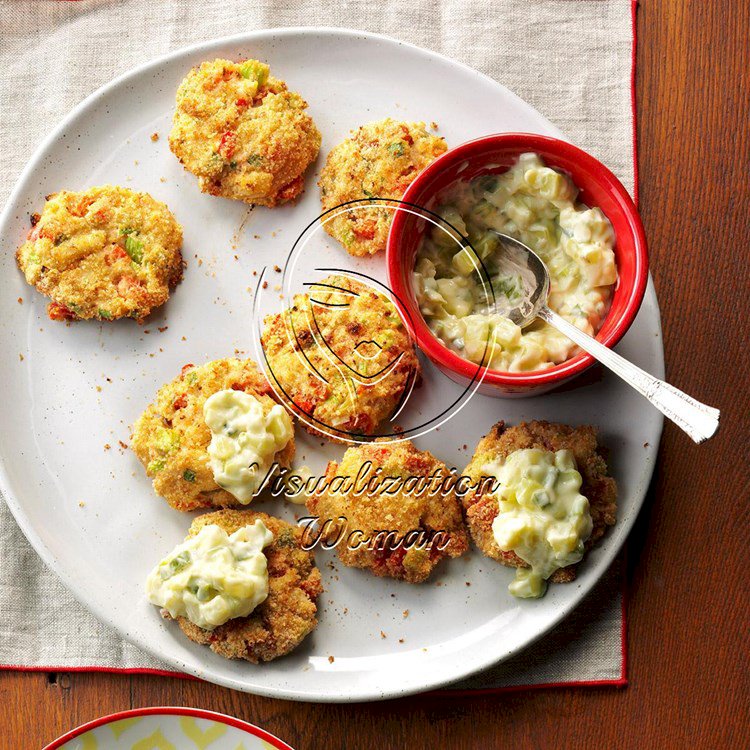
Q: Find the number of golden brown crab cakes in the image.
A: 8